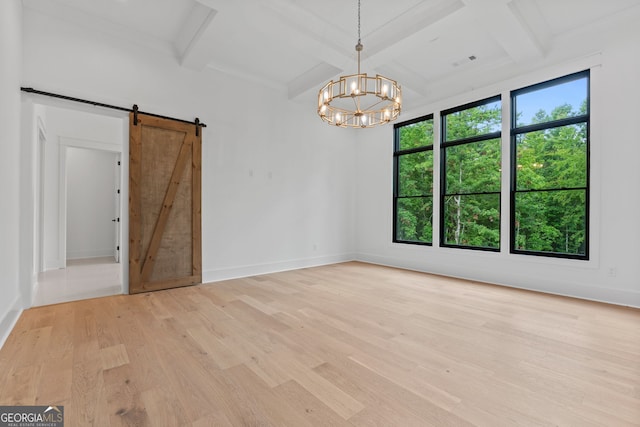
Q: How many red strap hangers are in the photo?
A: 0